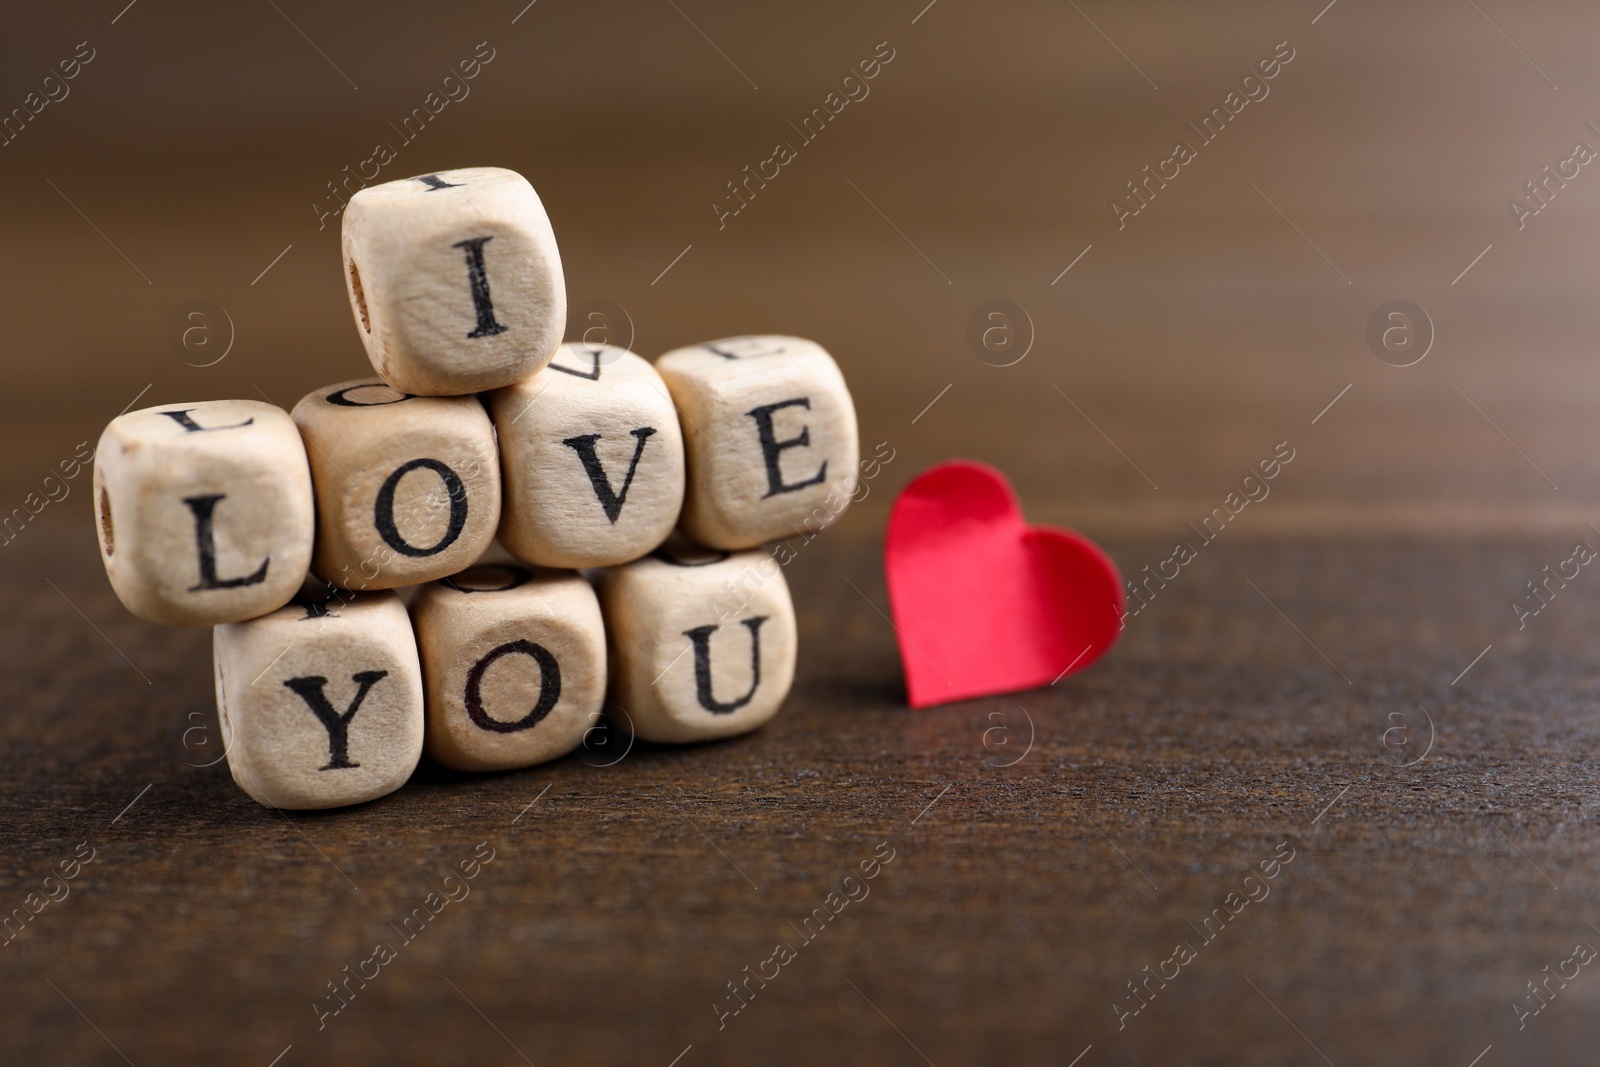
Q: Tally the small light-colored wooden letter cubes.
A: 8